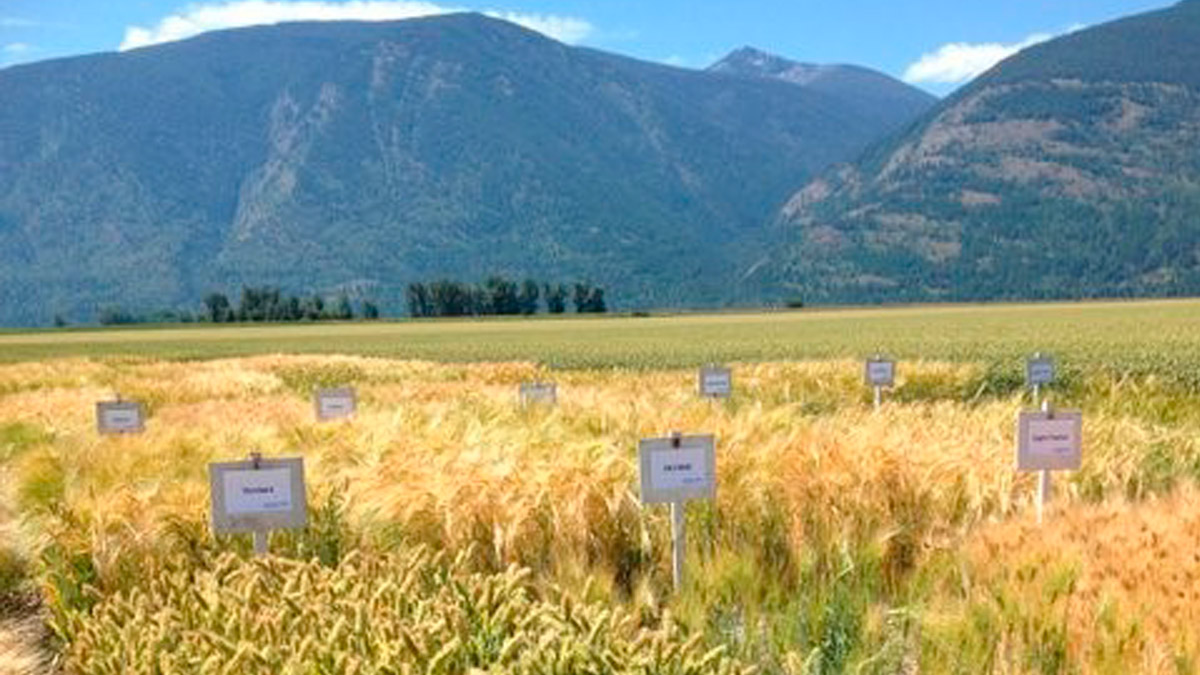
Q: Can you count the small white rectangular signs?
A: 9